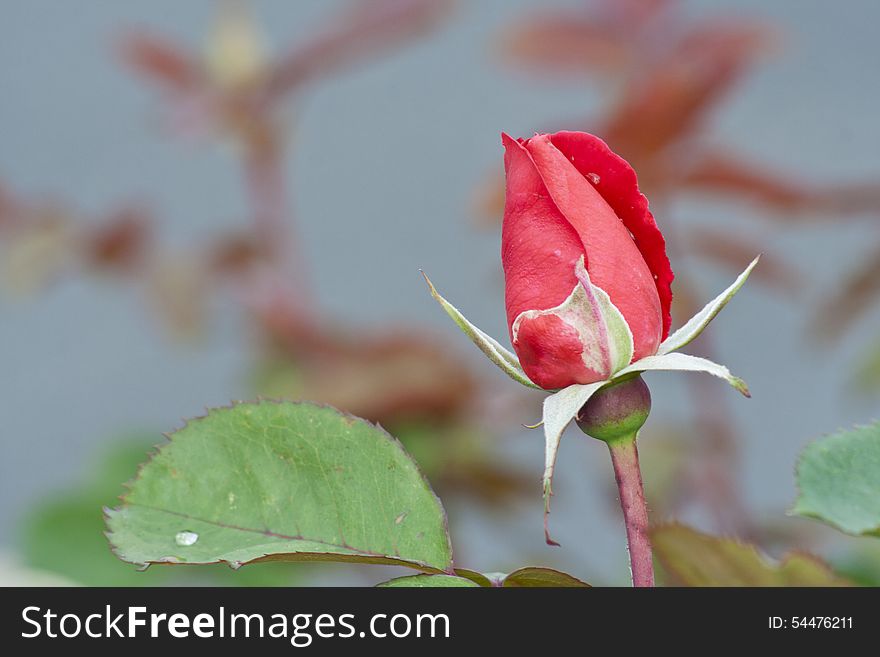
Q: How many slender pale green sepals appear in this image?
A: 4